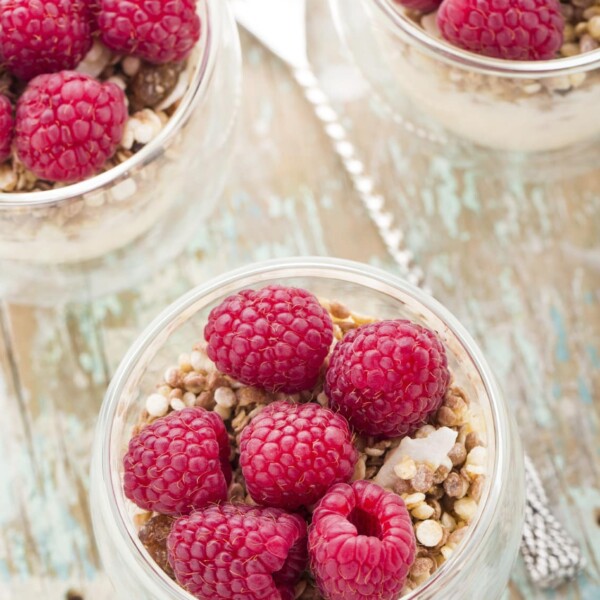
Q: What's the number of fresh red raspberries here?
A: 12